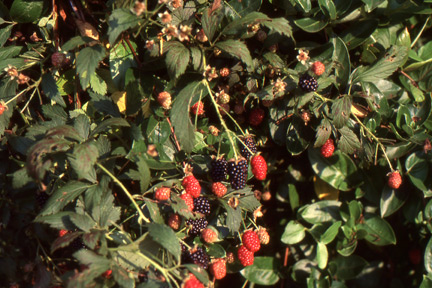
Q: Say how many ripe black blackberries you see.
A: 7